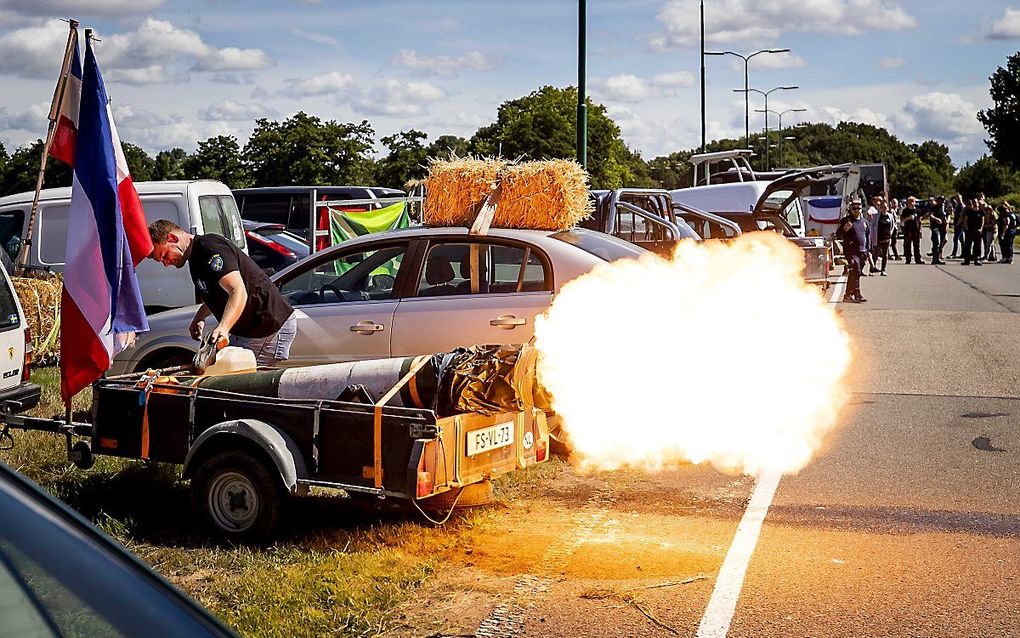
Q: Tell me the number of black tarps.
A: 1